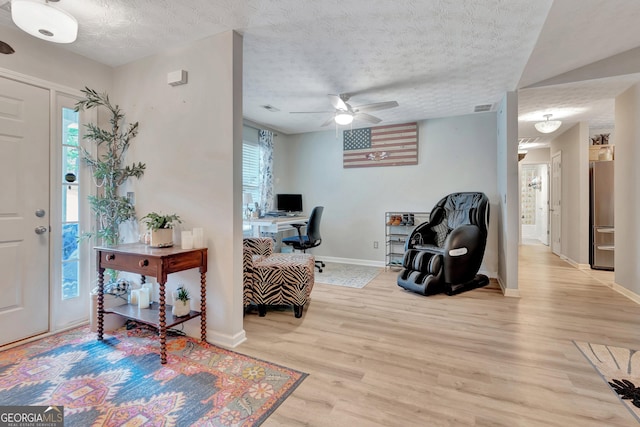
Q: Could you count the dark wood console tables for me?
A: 1